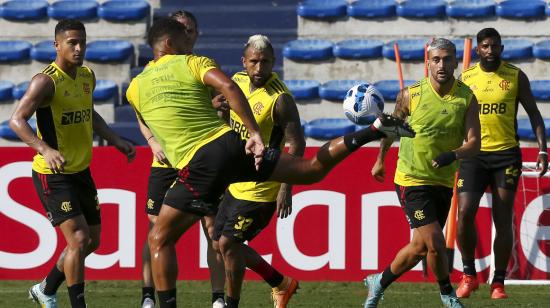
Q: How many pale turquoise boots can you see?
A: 3